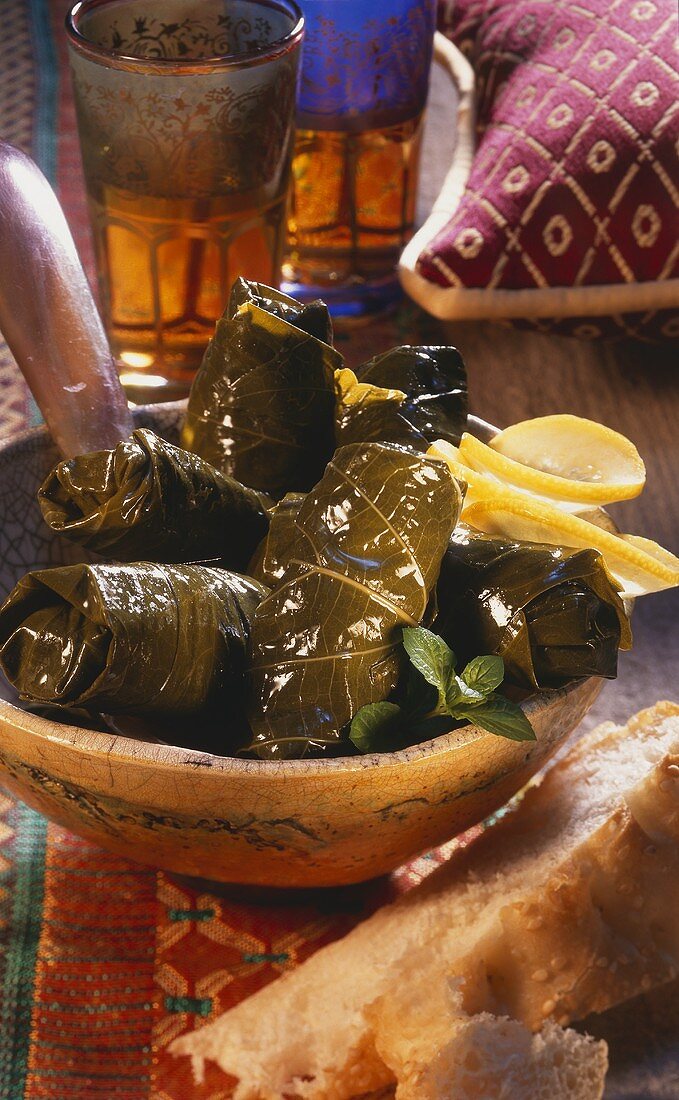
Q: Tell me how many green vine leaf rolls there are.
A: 6